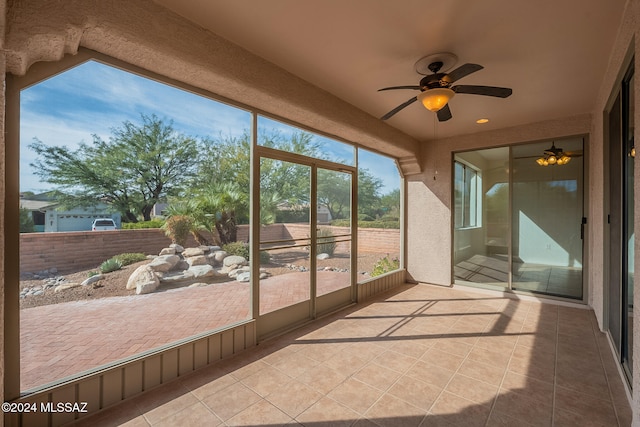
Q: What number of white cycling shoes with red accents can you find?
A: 0